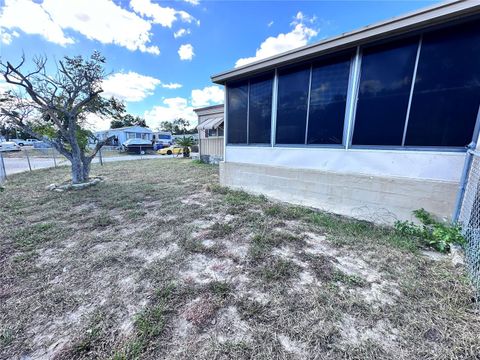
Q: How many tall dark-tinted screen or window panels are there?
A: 6